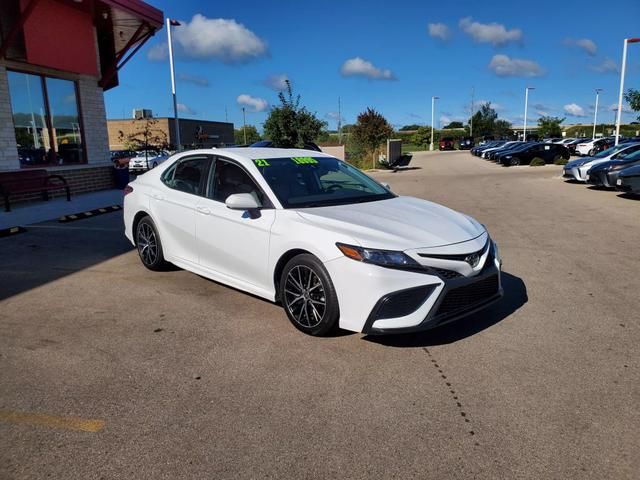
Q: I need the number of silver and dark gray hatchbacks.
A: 3